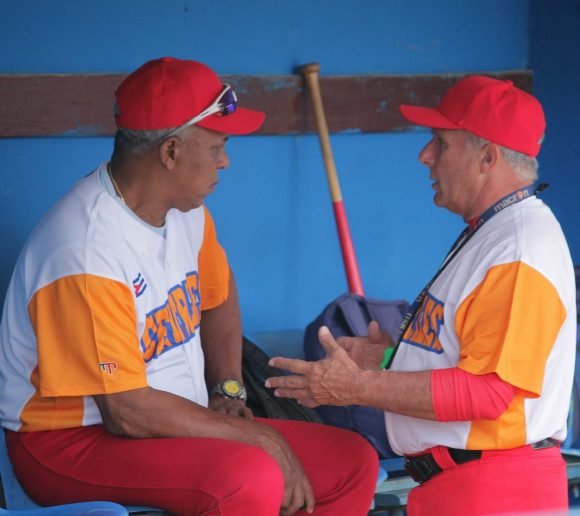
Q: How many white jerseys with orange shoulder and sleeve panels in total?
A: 2